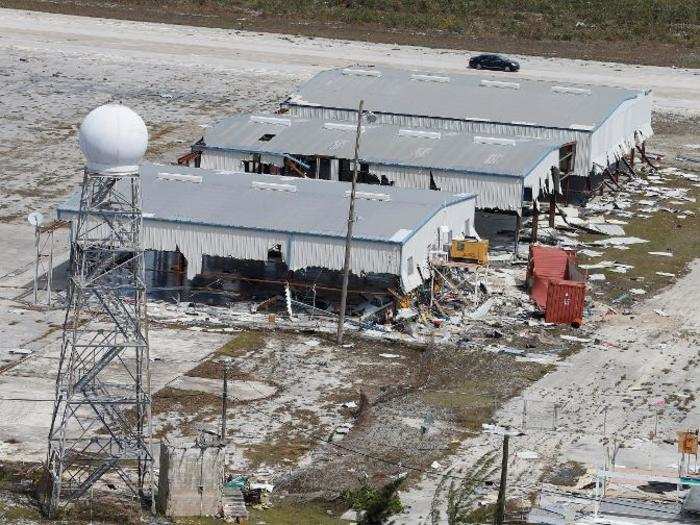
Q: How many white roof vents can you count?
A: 11